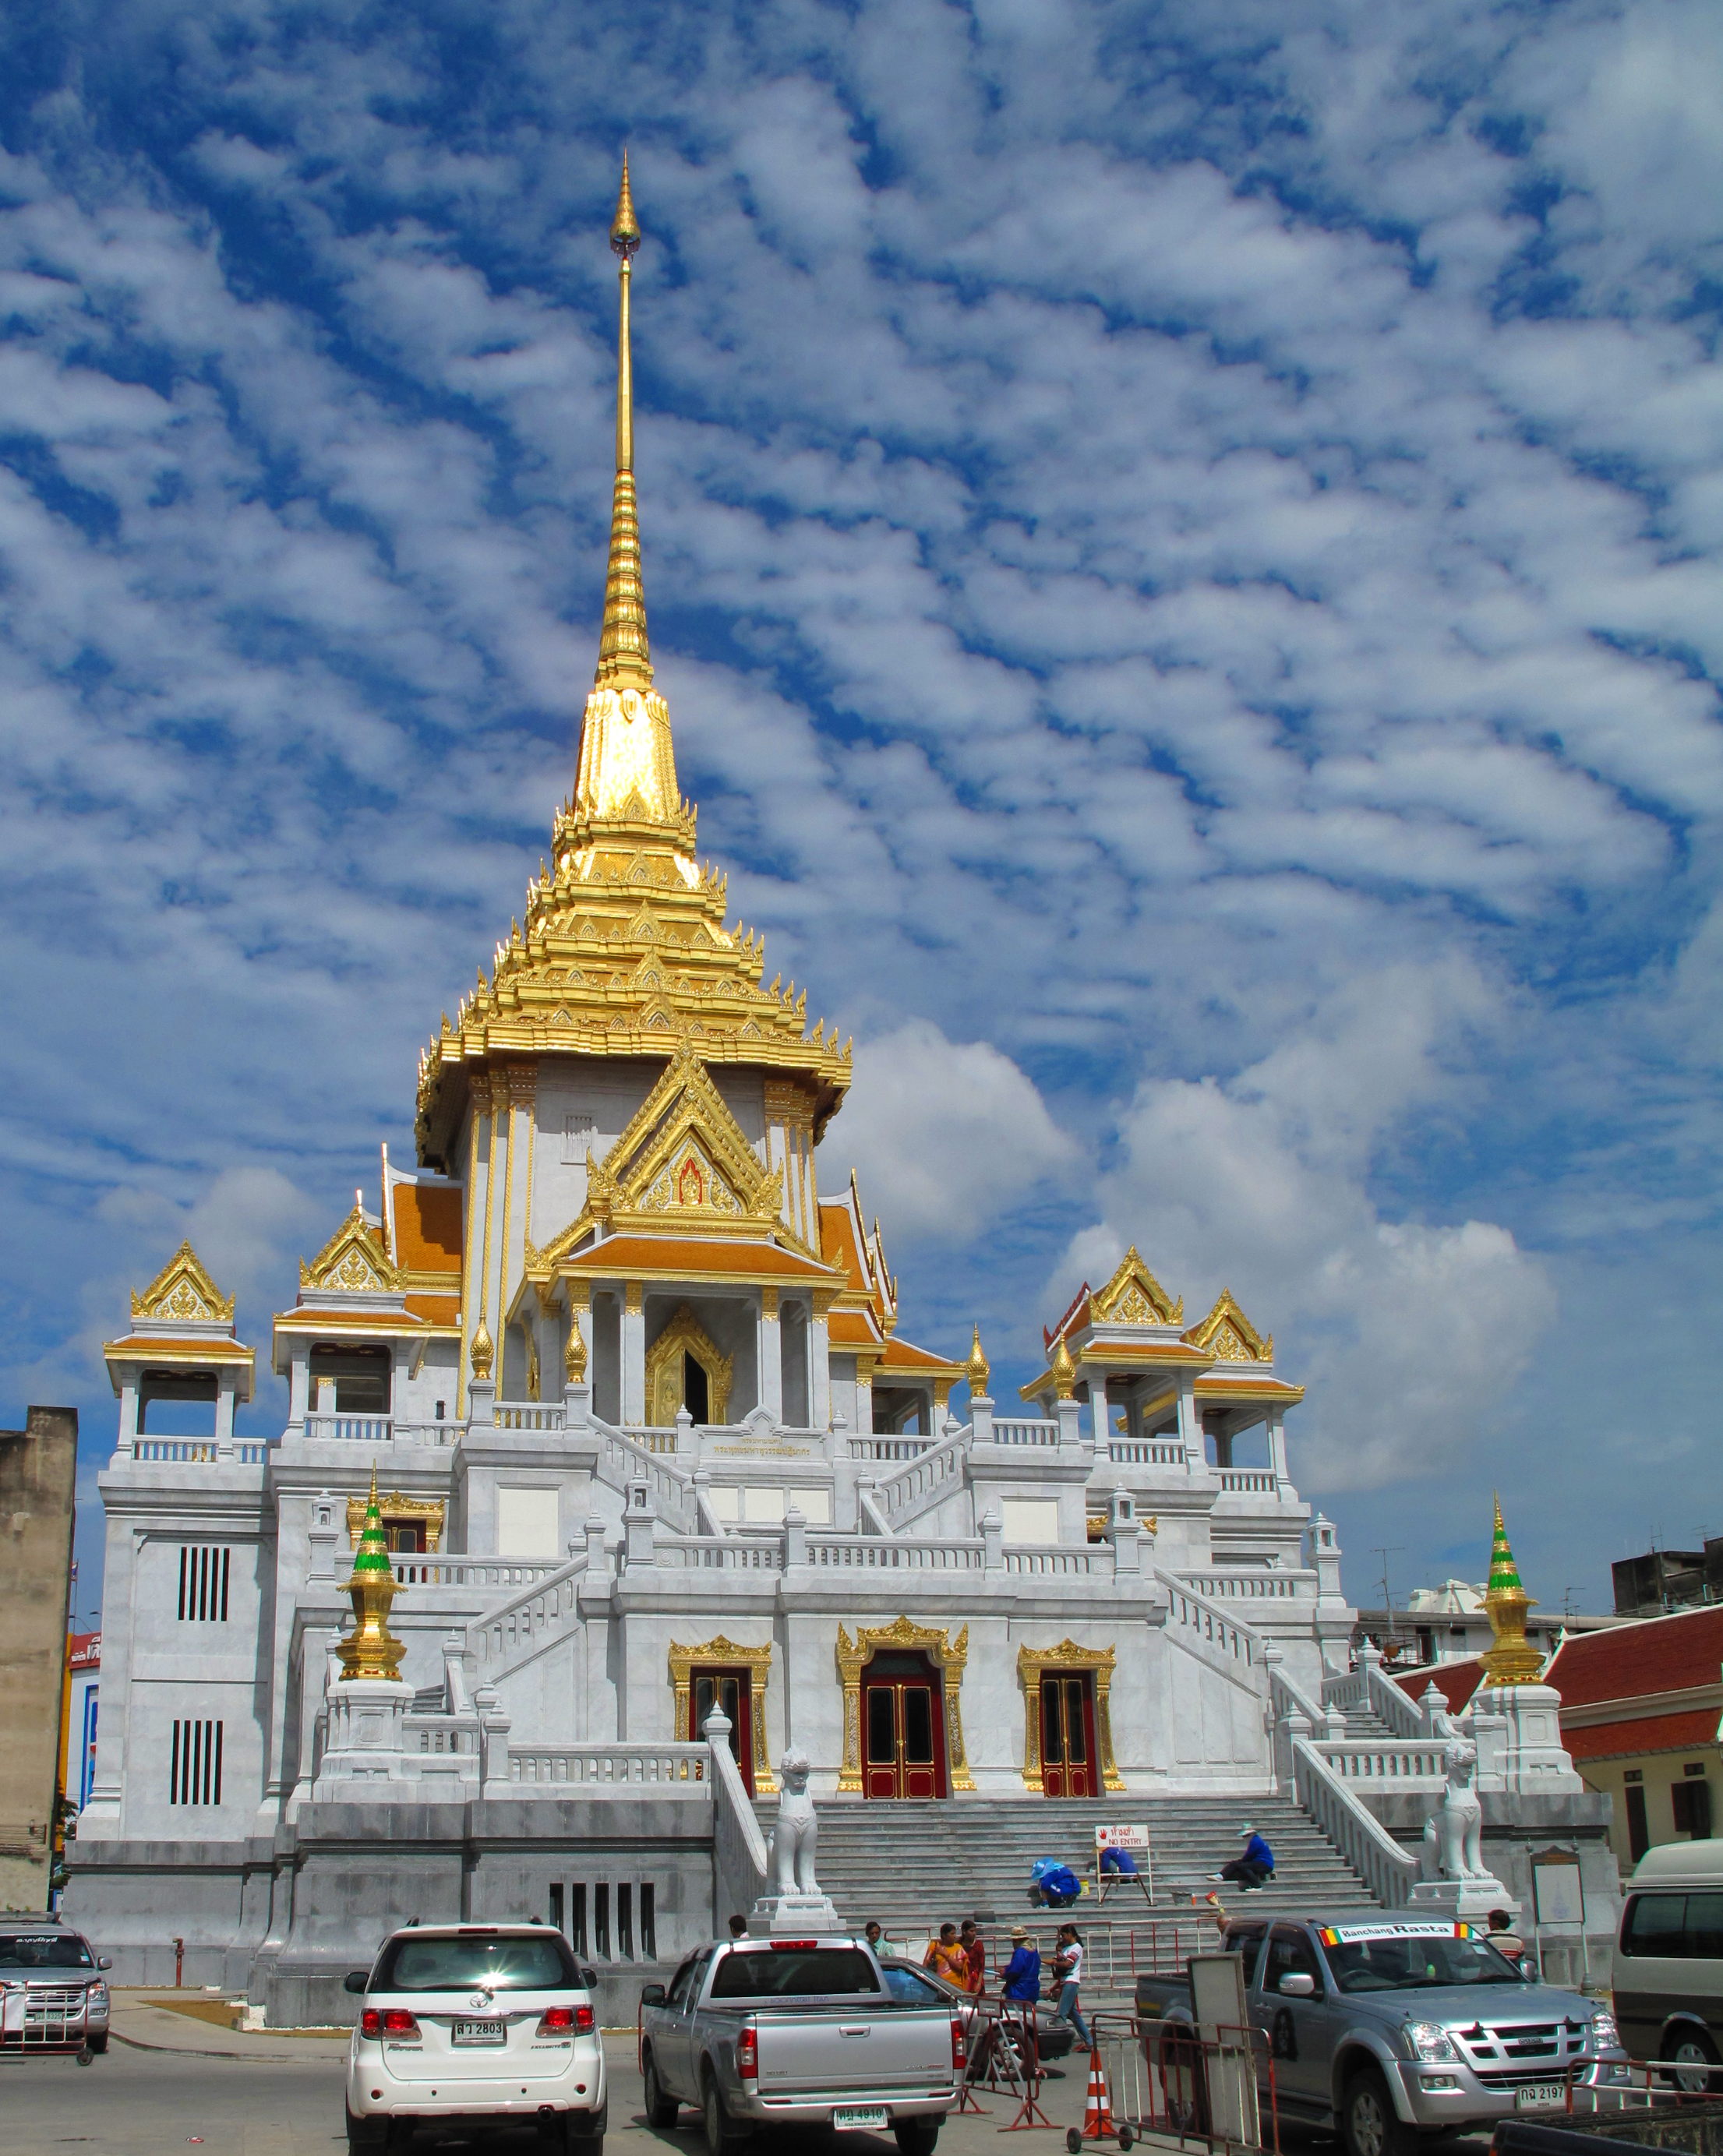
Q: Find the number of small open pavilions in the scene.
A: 4